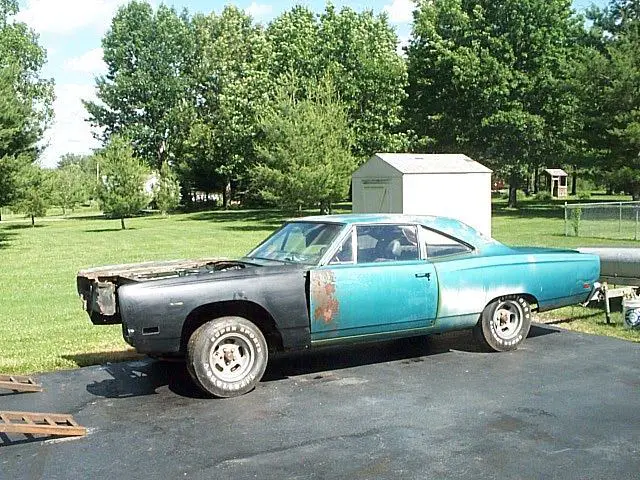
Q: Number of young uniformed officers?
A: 0